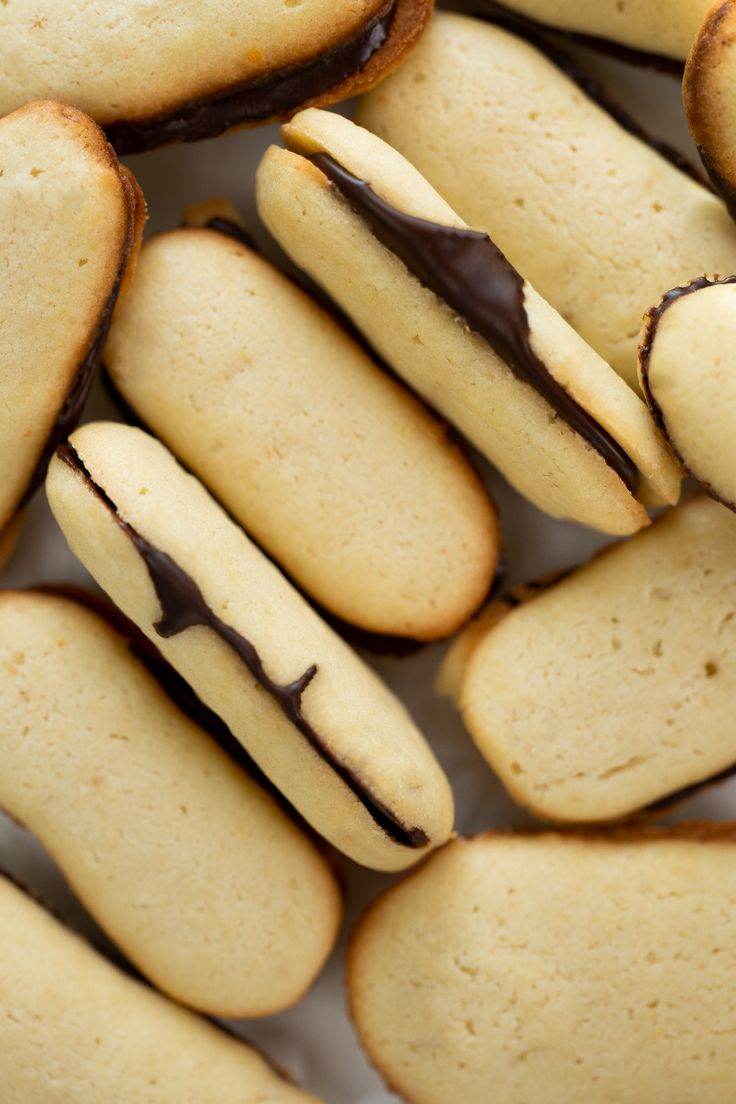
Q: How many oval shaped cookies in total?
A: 13